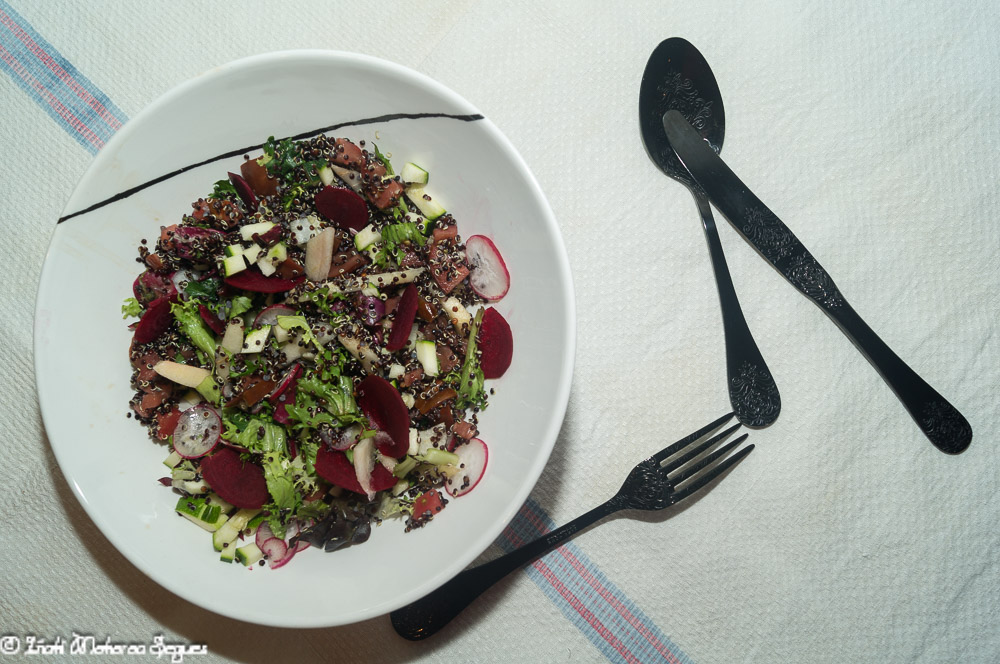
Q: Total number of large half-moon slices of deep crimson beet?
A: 8